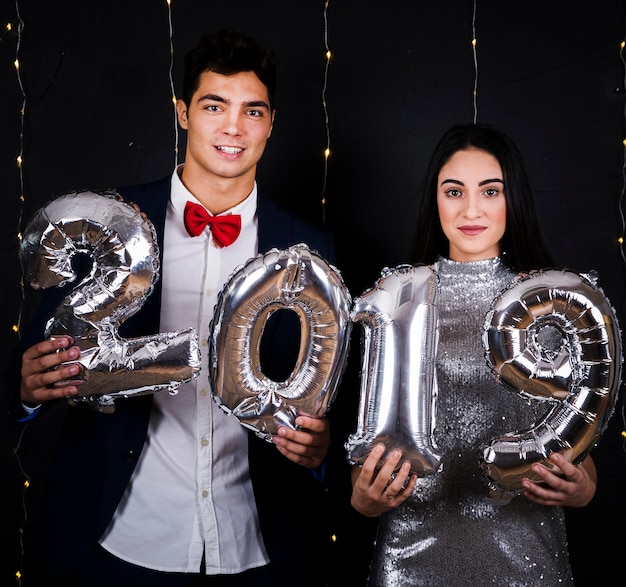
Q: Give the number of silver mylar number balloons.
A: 4